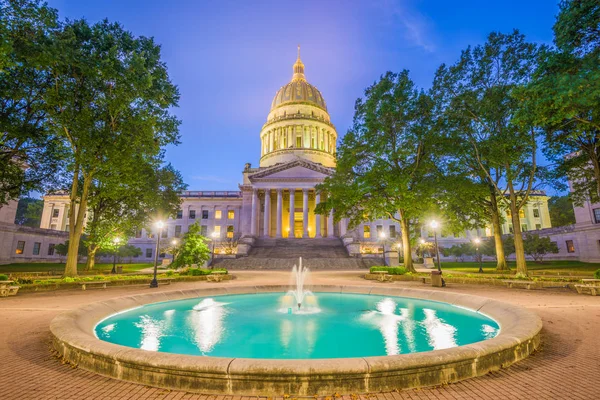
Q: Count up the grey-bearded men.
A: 0